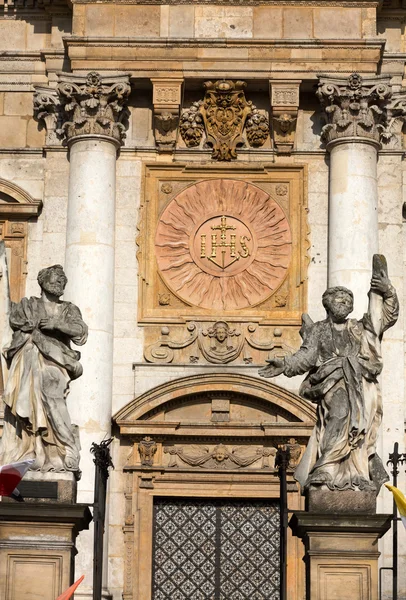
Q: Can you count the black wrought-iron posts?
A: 3